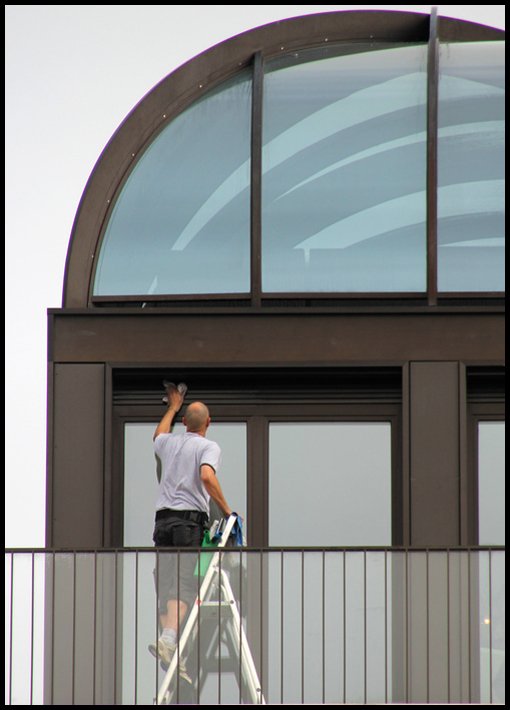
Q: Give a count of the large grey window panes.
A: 3